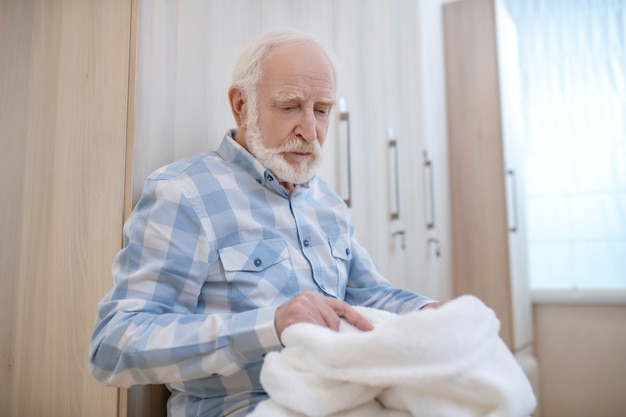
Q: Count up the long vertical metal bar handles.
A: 4